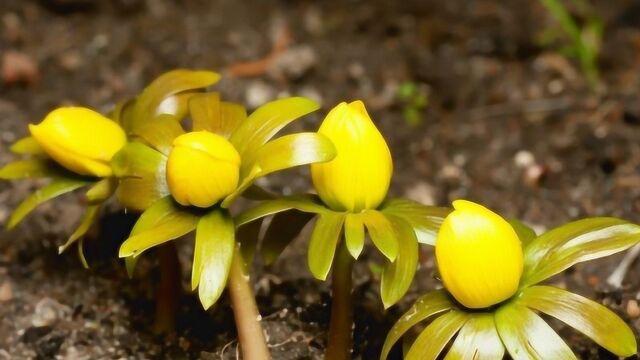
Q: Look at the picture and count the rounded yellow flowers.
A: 4